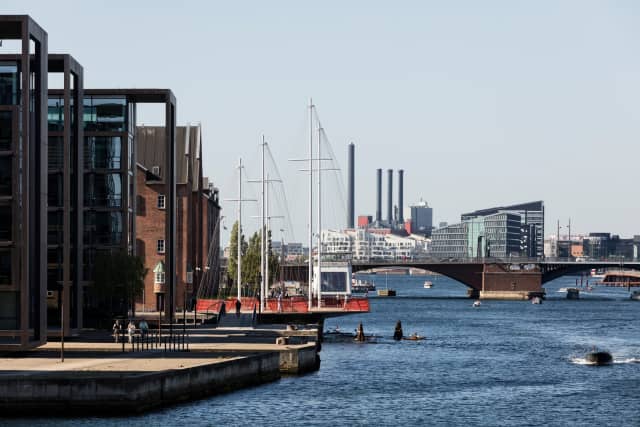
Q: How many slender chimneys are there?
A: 4